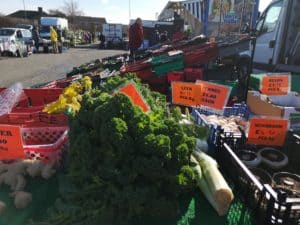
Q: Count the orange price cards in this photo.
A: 6